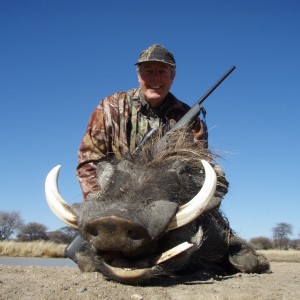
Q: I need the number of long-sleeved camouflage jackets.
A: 1